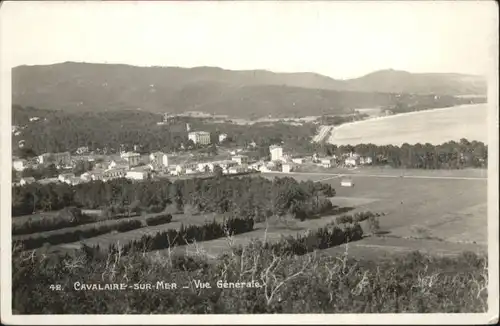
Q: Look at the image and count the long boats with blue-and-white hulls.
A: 0